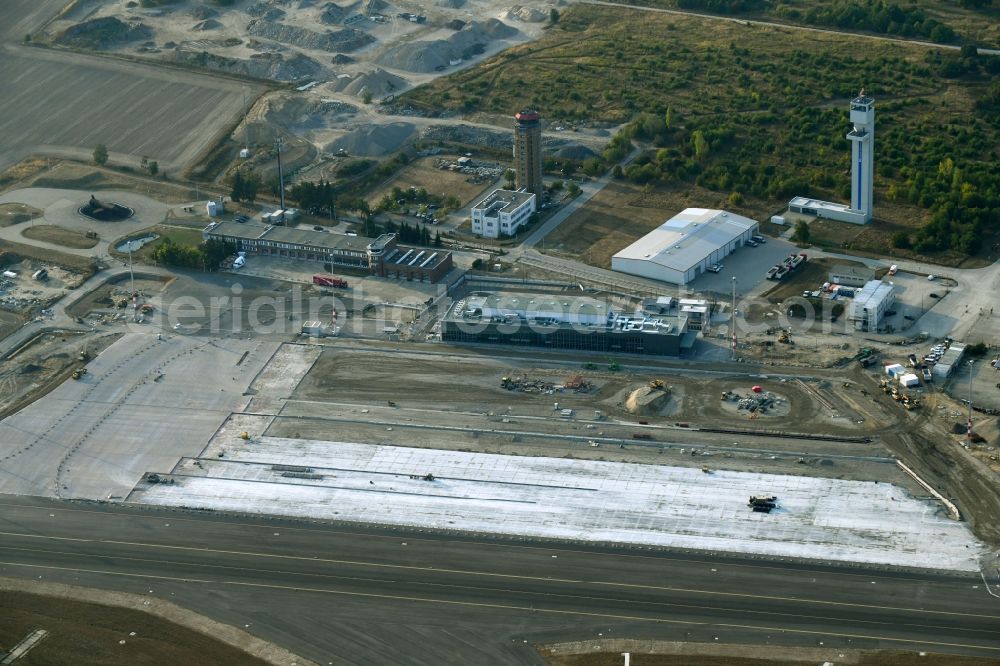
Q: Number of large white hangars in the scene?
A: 1